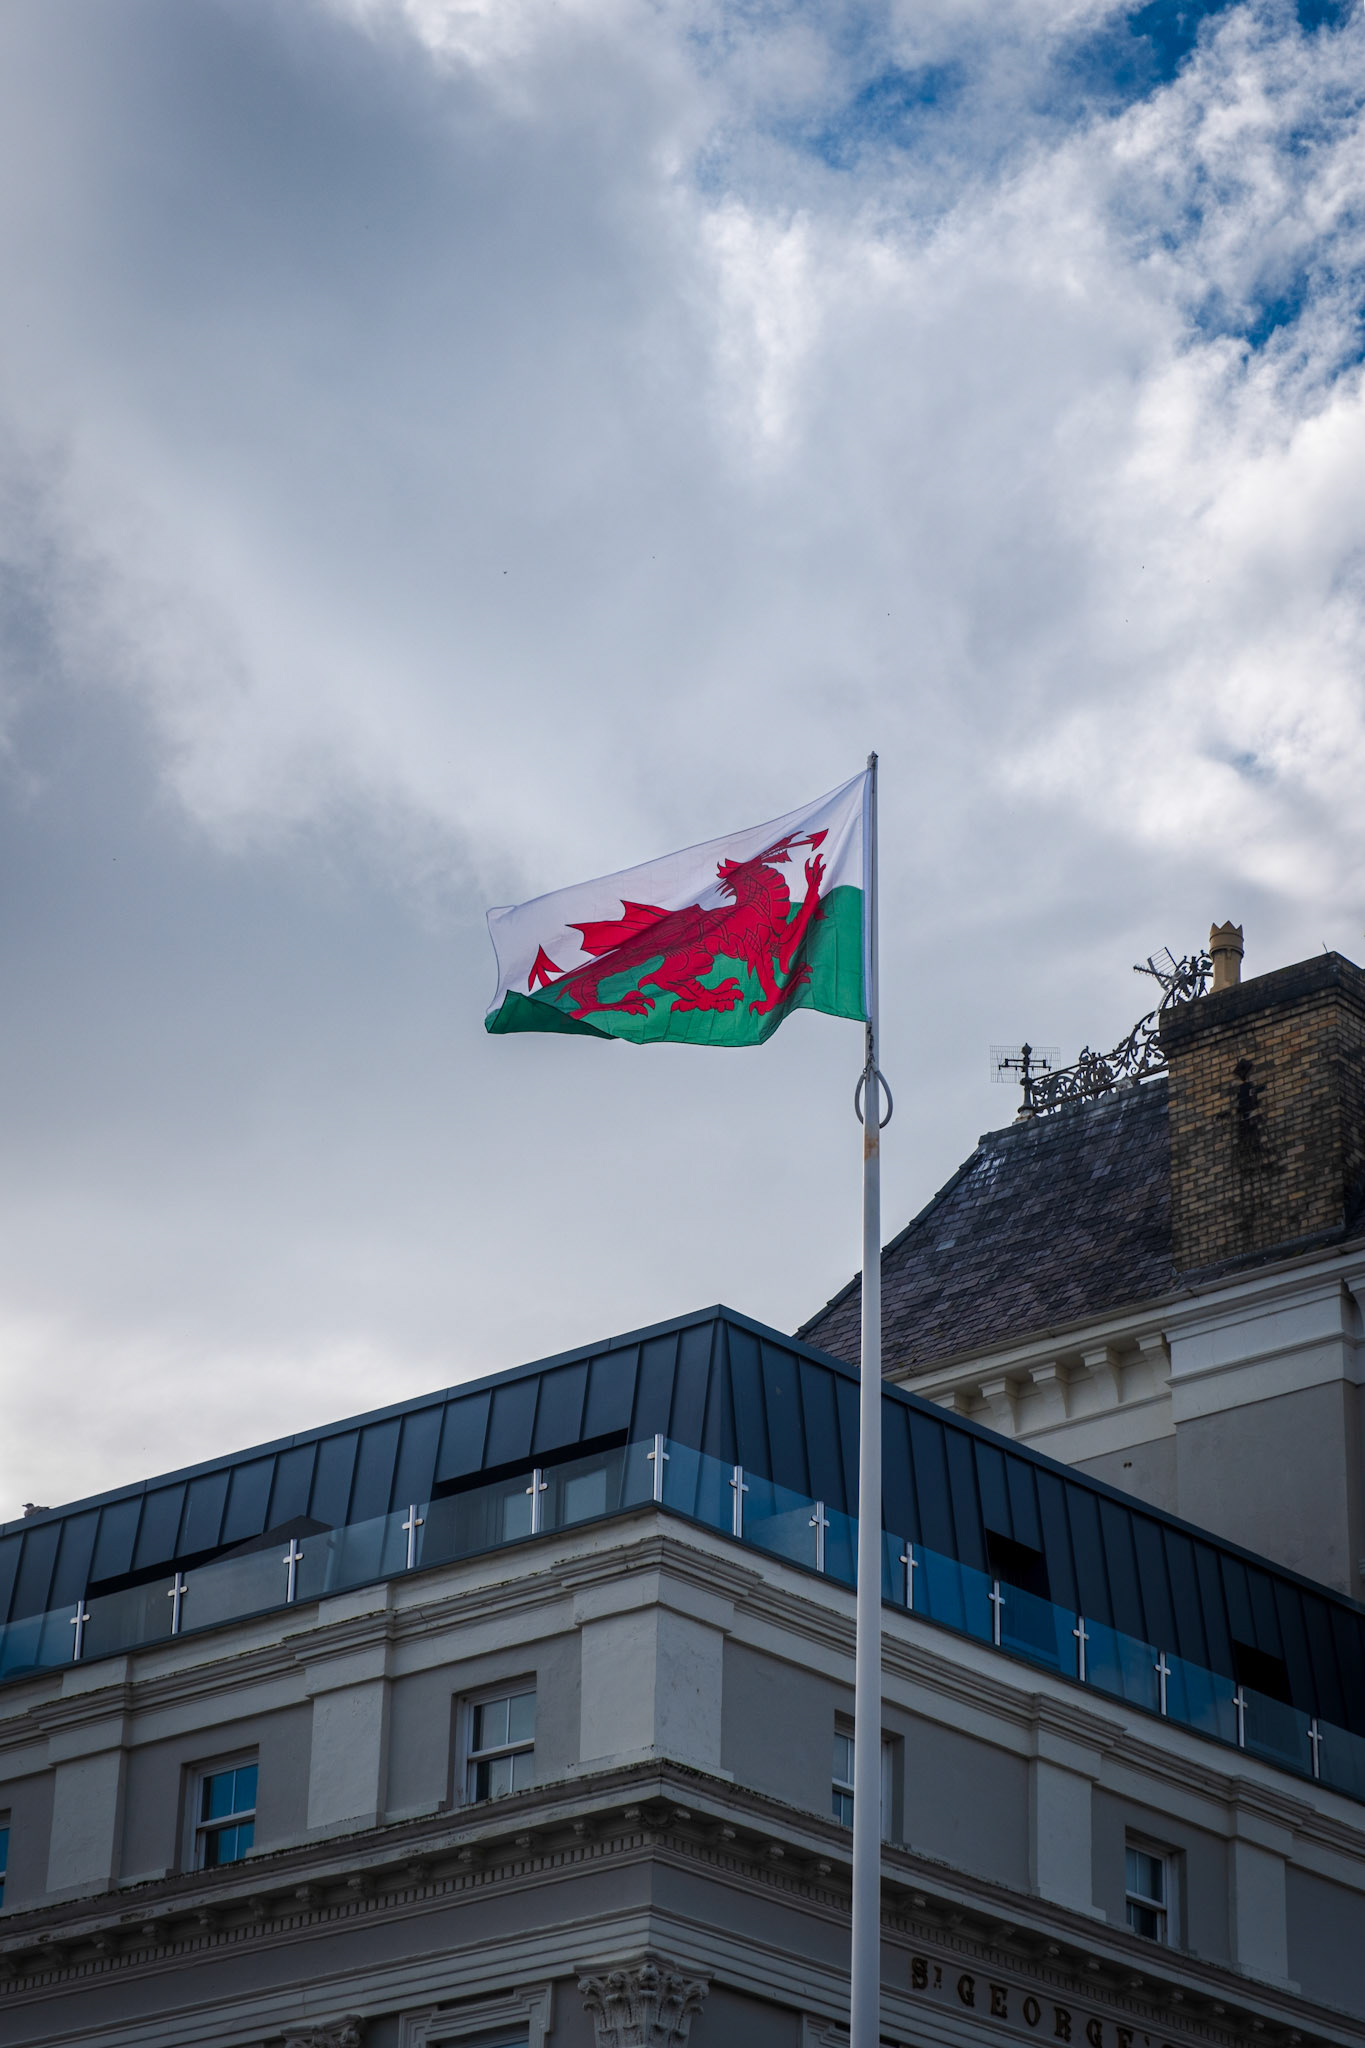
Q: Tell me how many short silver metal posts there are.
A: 14